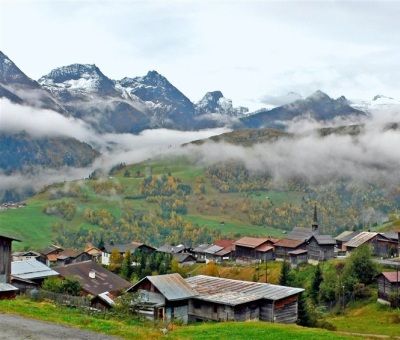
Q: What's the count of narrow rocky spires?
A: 0